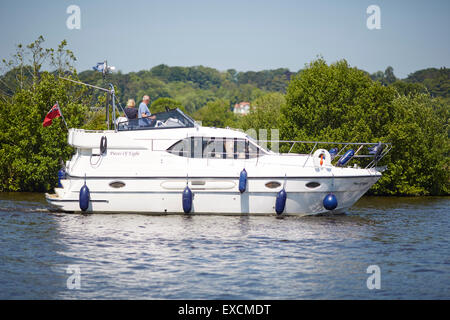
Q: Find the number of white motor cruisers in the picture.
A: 1